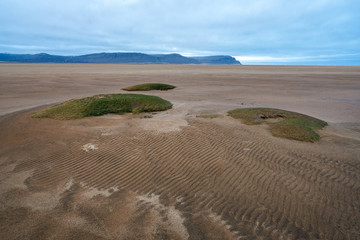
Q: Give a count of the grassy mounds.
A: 3